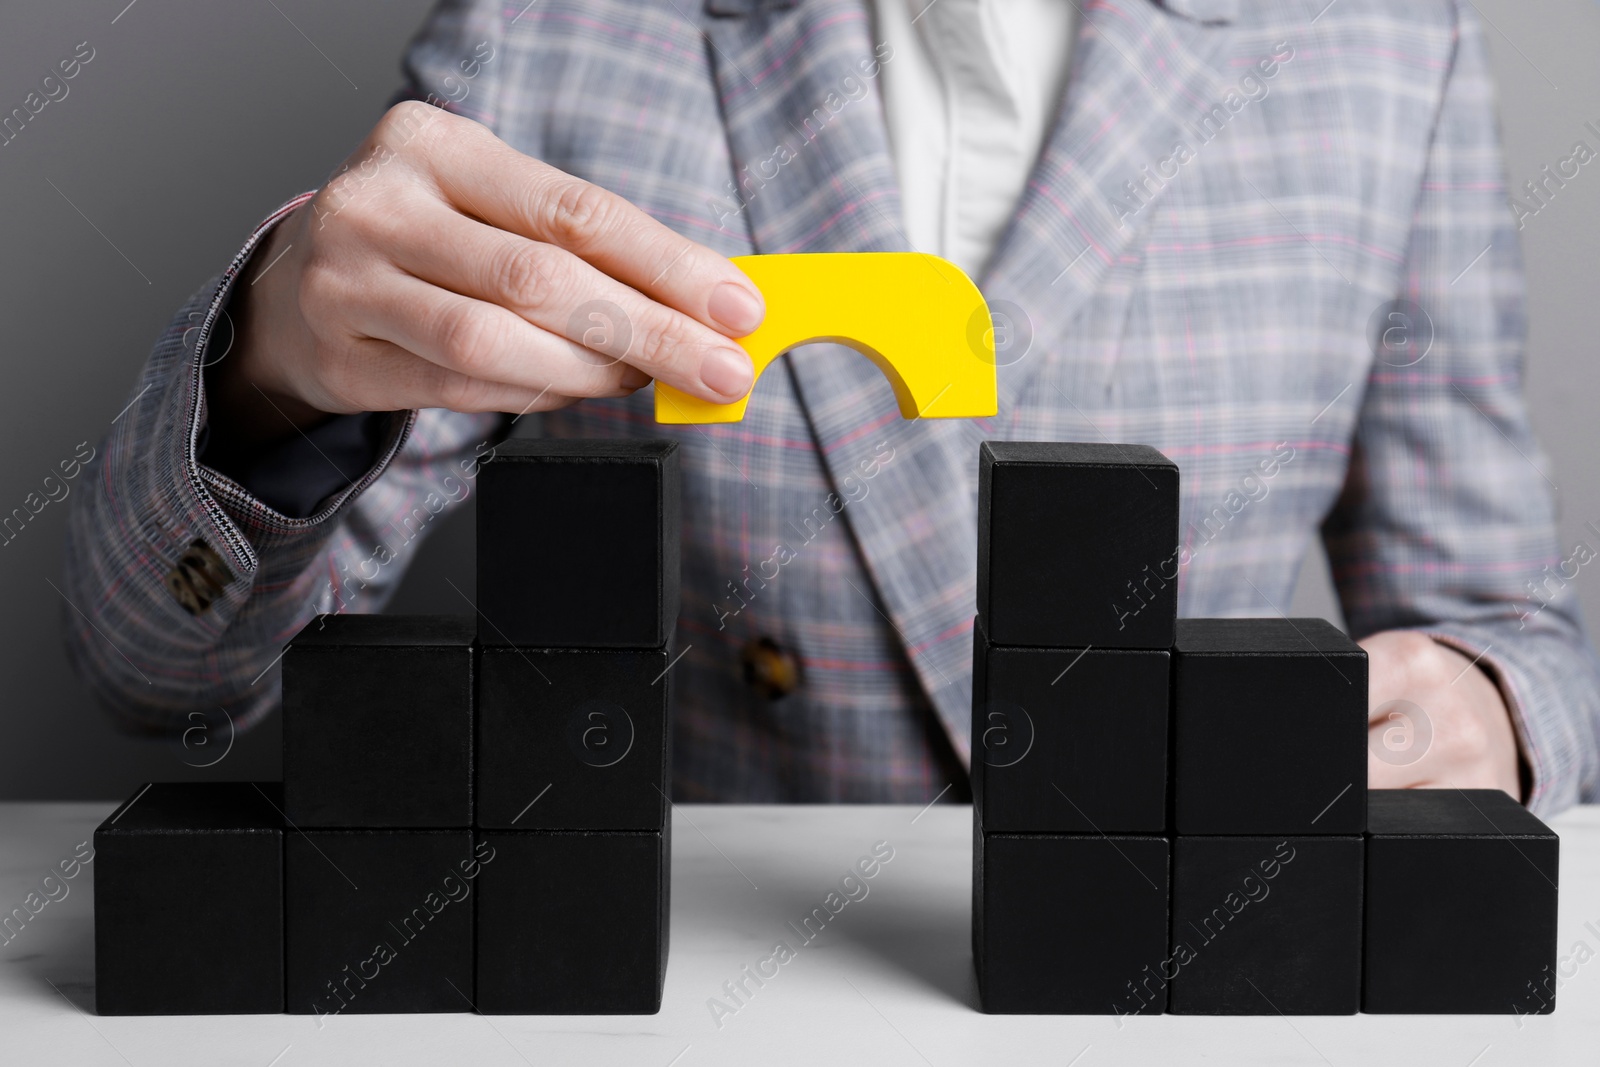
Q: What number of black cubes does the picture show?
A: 12